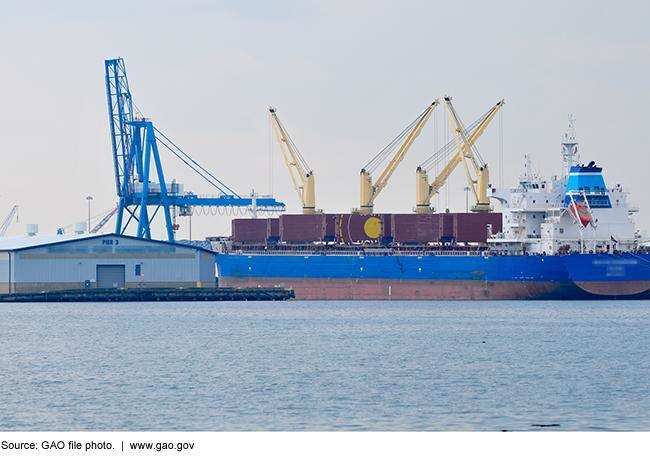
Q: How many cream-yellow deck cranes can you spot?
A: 4